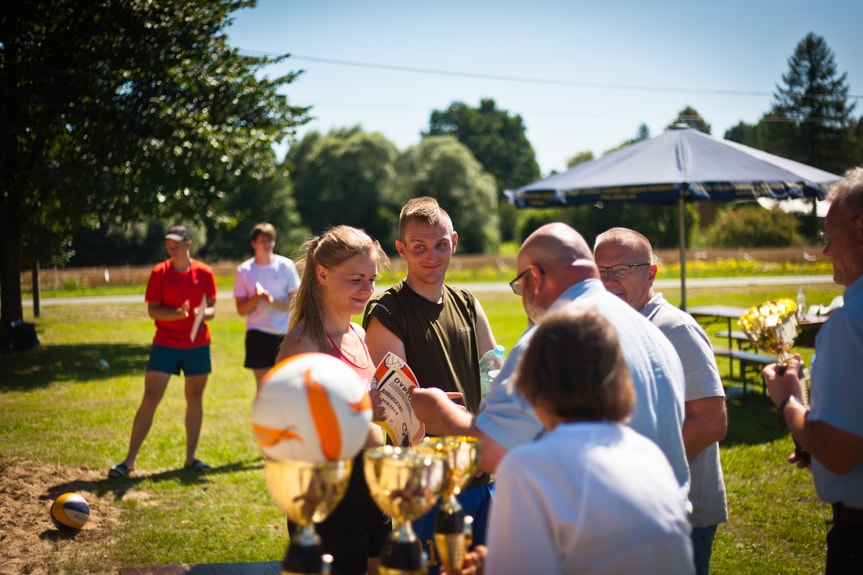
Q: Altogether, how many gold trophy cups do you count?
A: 4